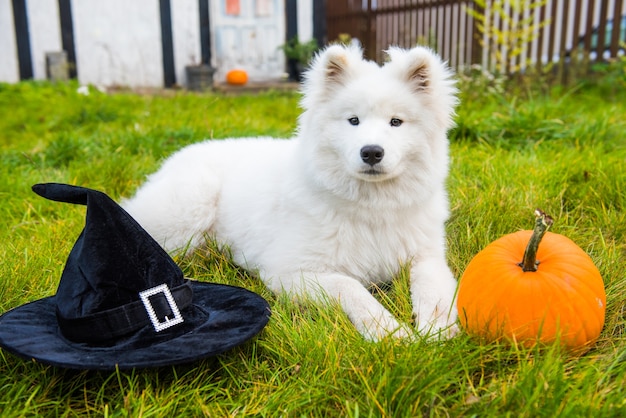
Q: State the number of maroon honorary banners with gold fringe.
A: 0